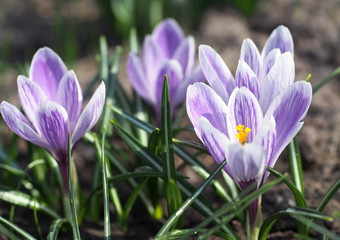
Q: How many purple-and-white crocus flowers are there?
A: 4